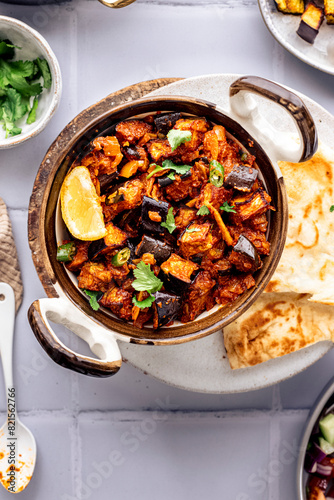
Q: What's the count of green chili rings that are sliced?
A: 3